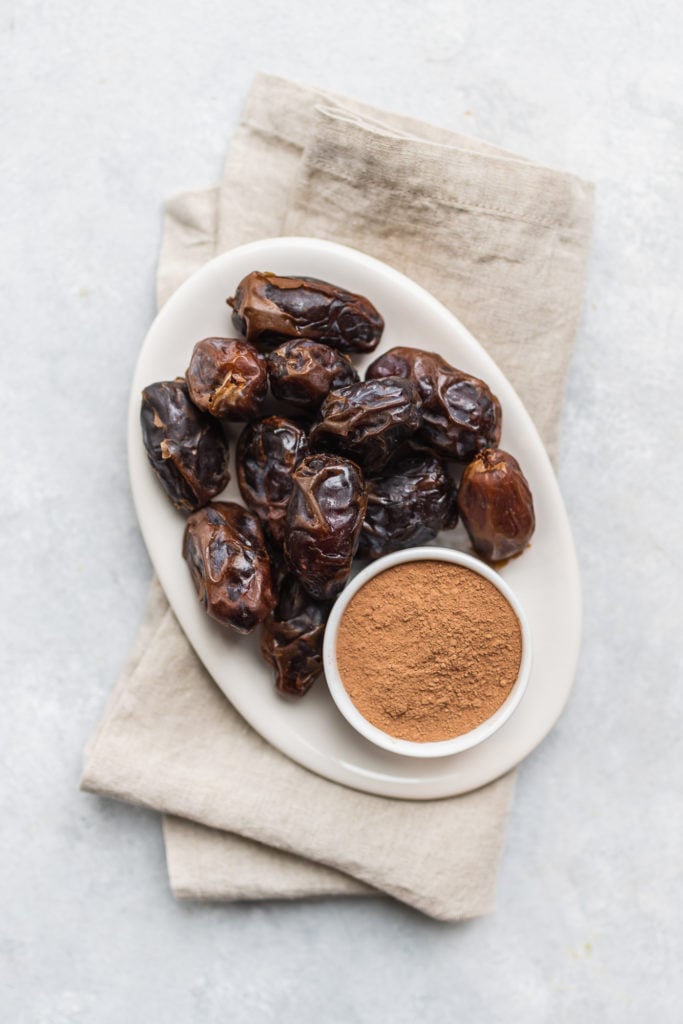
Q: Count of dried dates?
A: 12